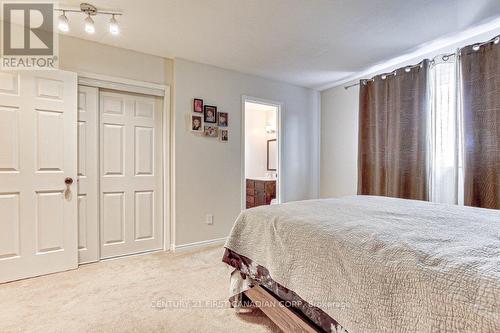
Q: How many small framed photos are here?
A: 6